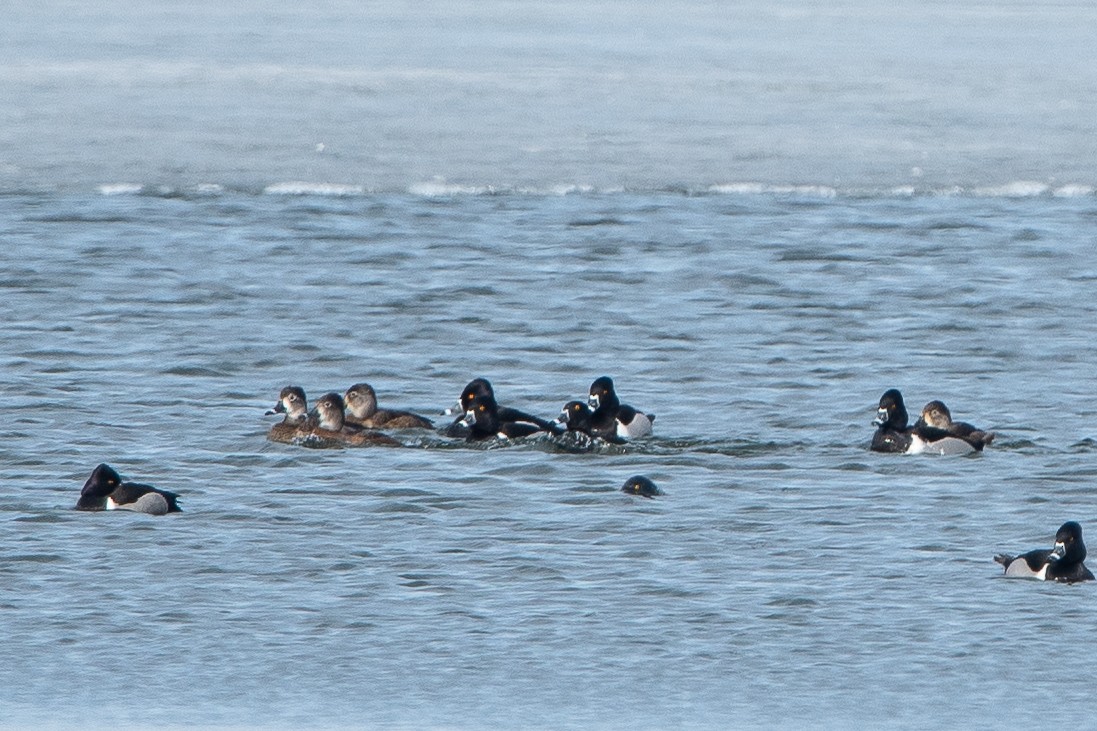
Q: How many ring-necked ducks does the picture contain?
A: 12